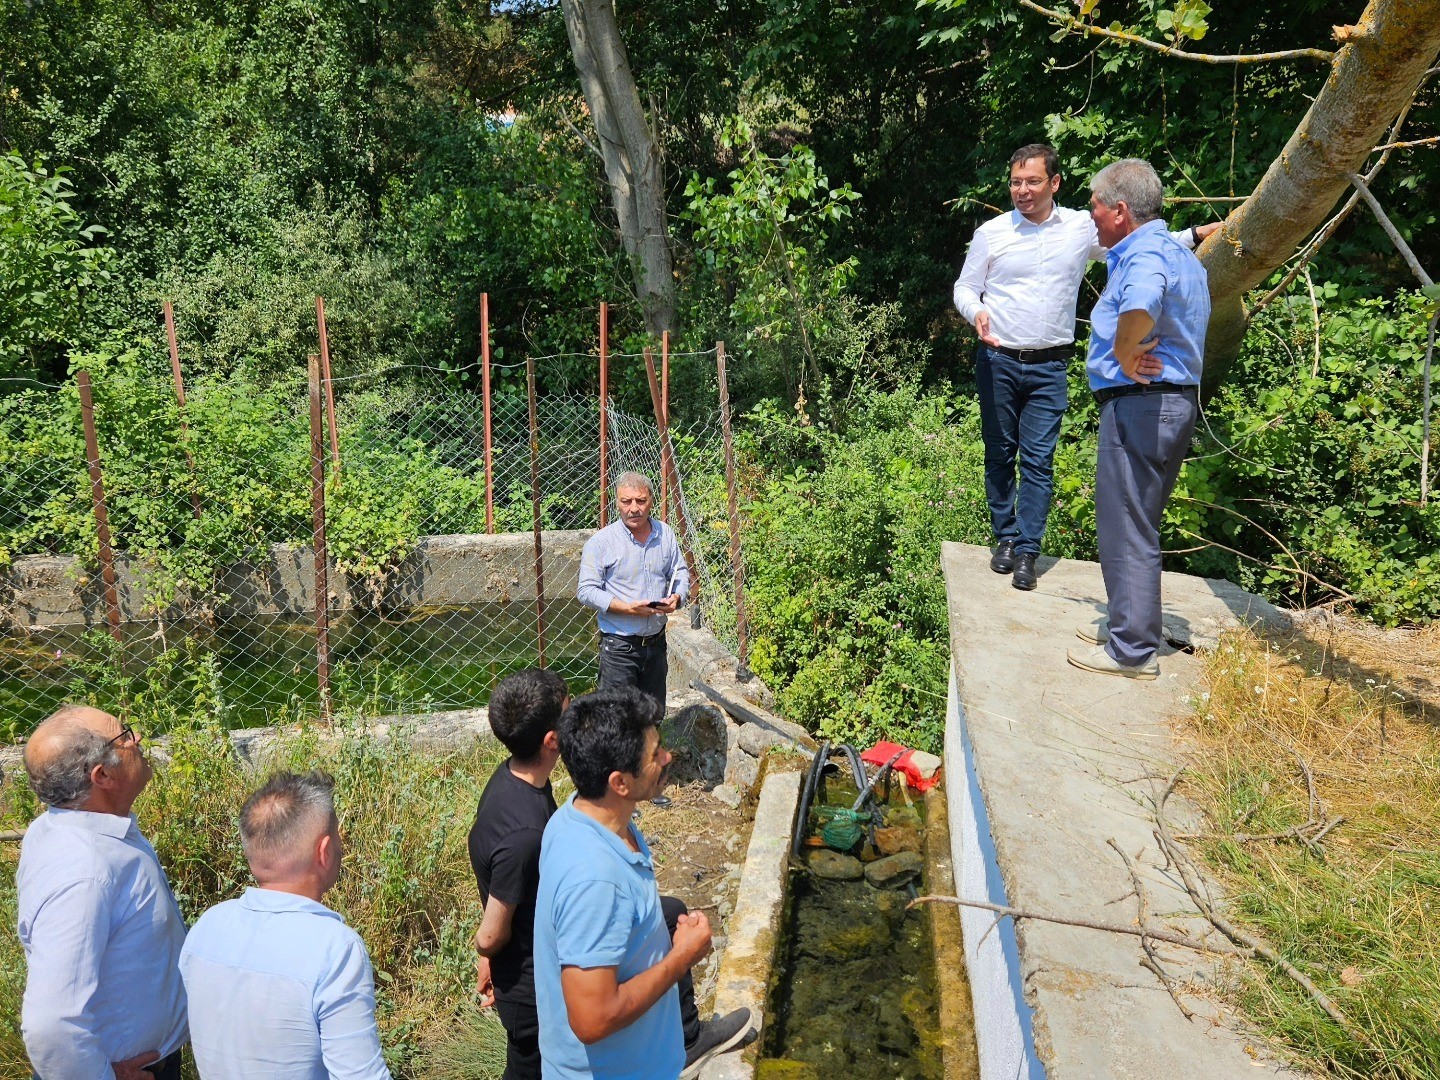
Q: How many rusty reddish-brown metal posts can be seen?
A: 10